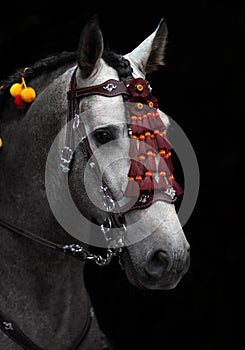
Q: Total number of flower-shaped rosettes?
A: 3